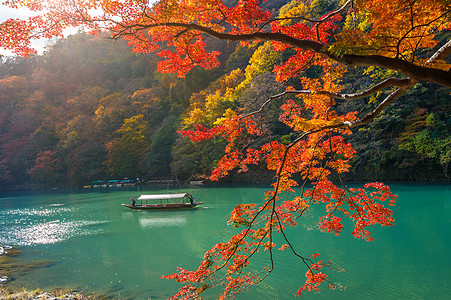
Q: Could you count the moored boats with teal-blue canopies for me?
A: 3